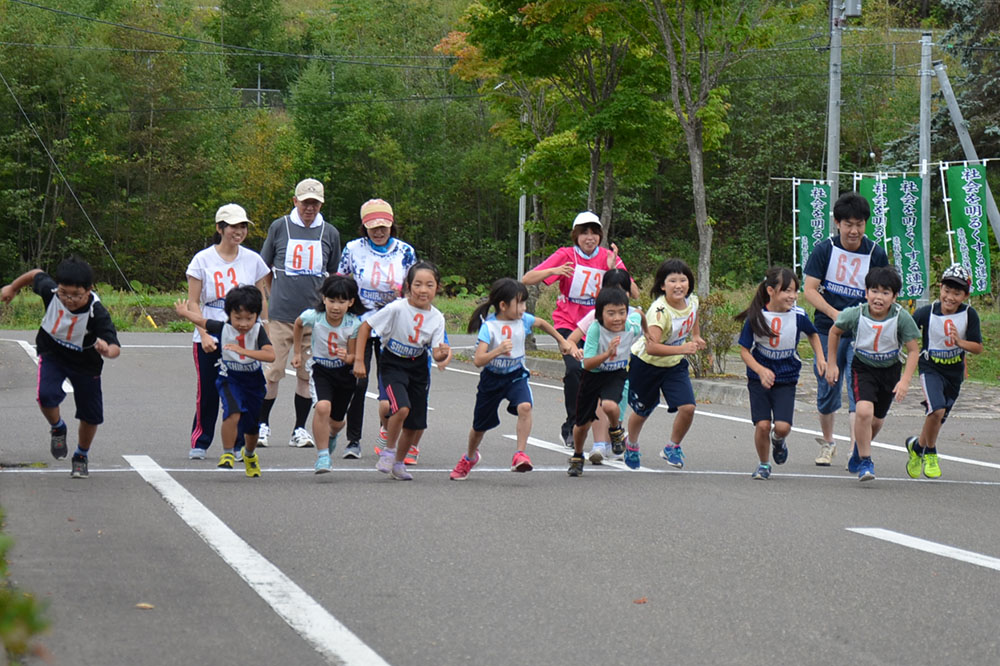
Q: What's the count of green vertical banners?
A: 4